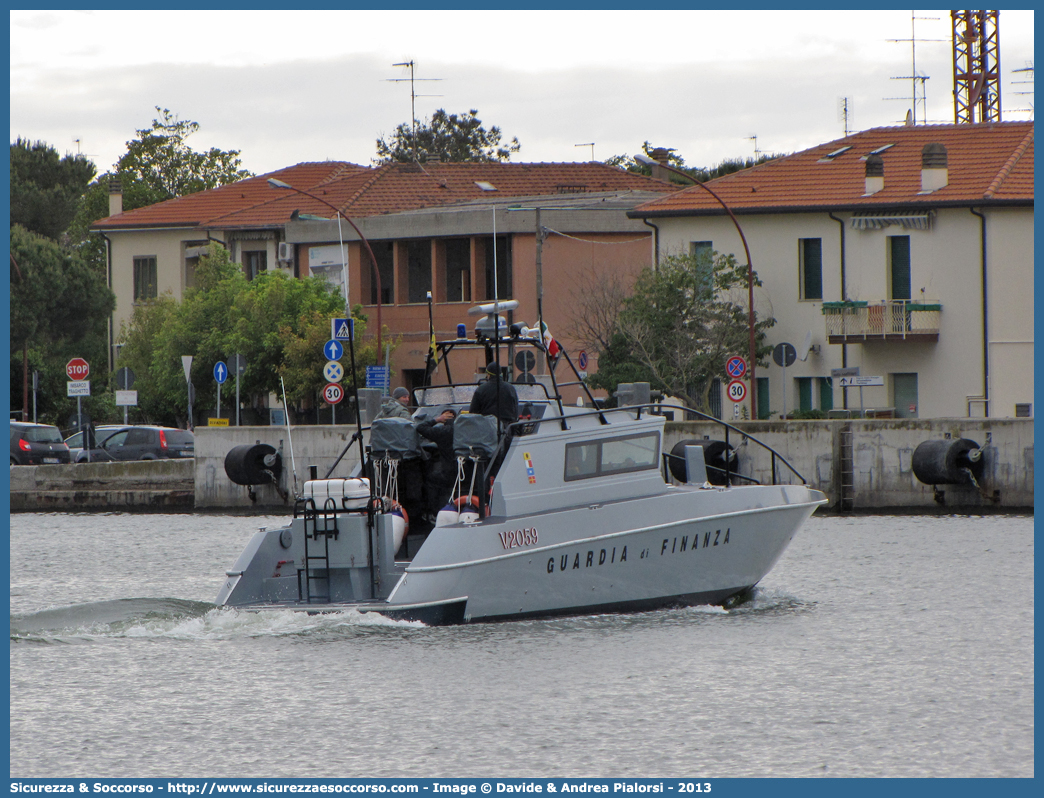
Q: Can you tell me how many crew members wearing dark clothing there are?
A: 2